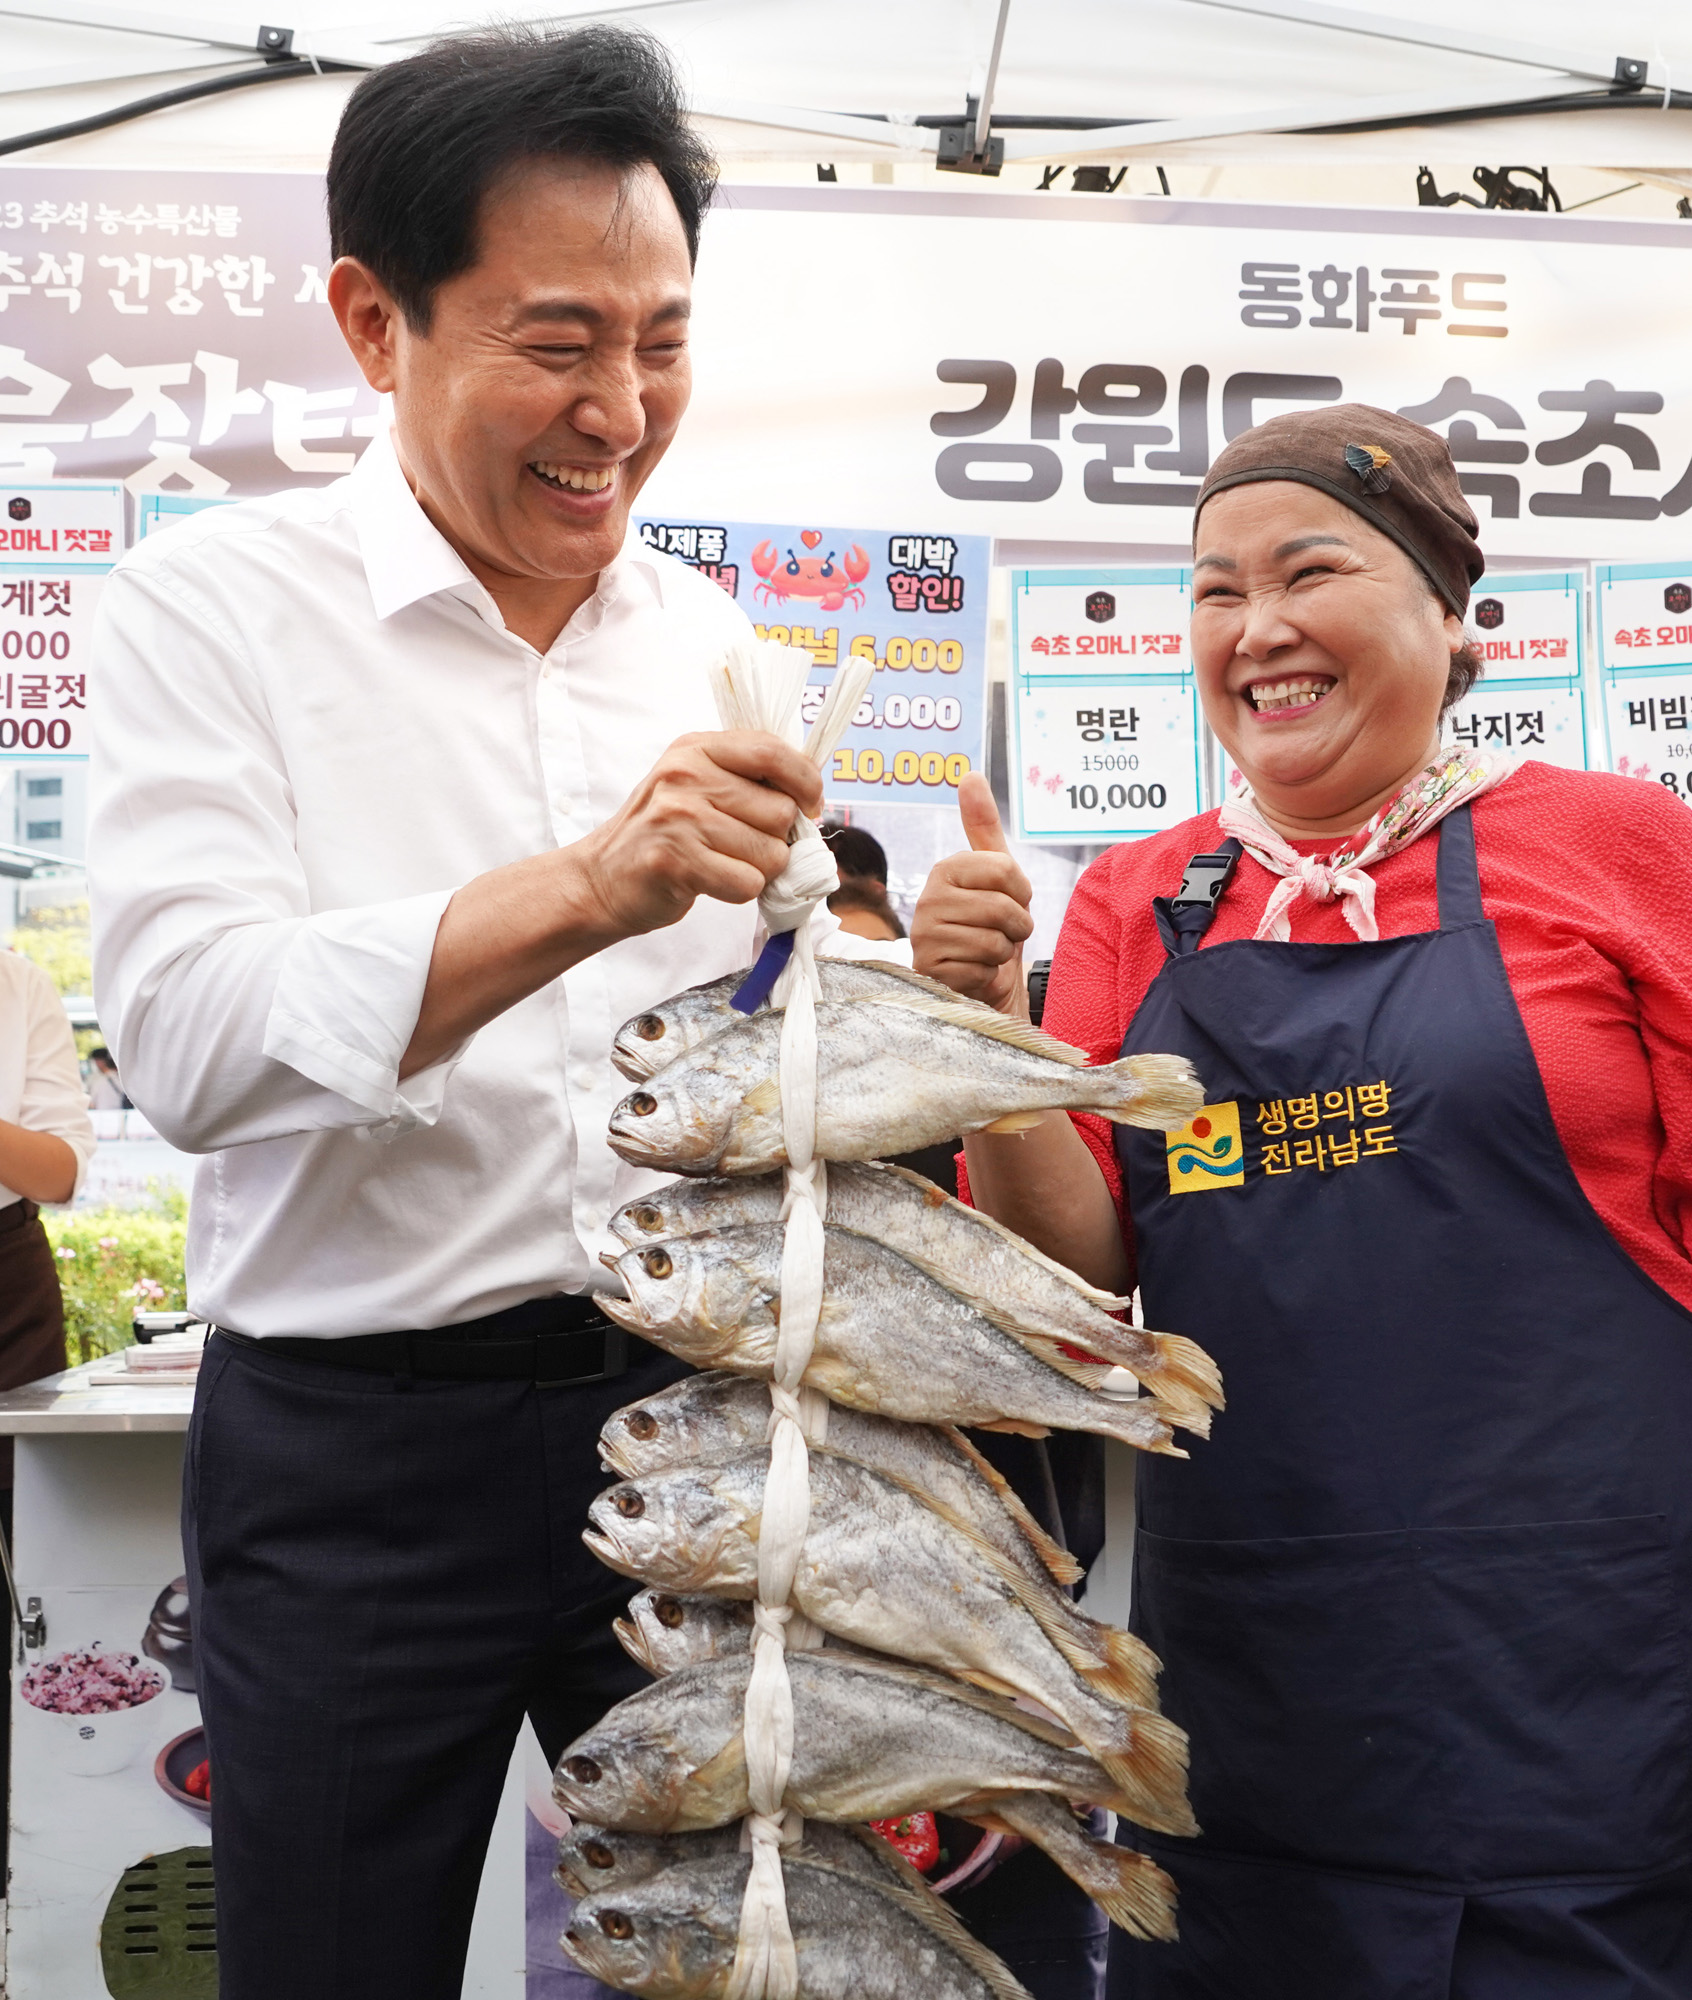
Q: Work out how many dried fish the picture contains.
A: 10